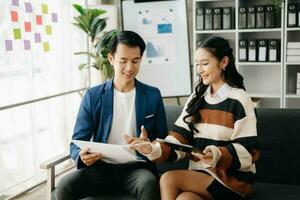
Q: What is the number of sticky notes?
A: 13